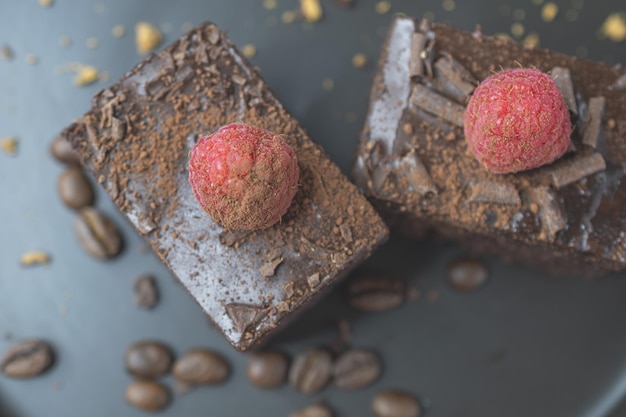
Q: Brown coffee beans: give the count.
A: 15